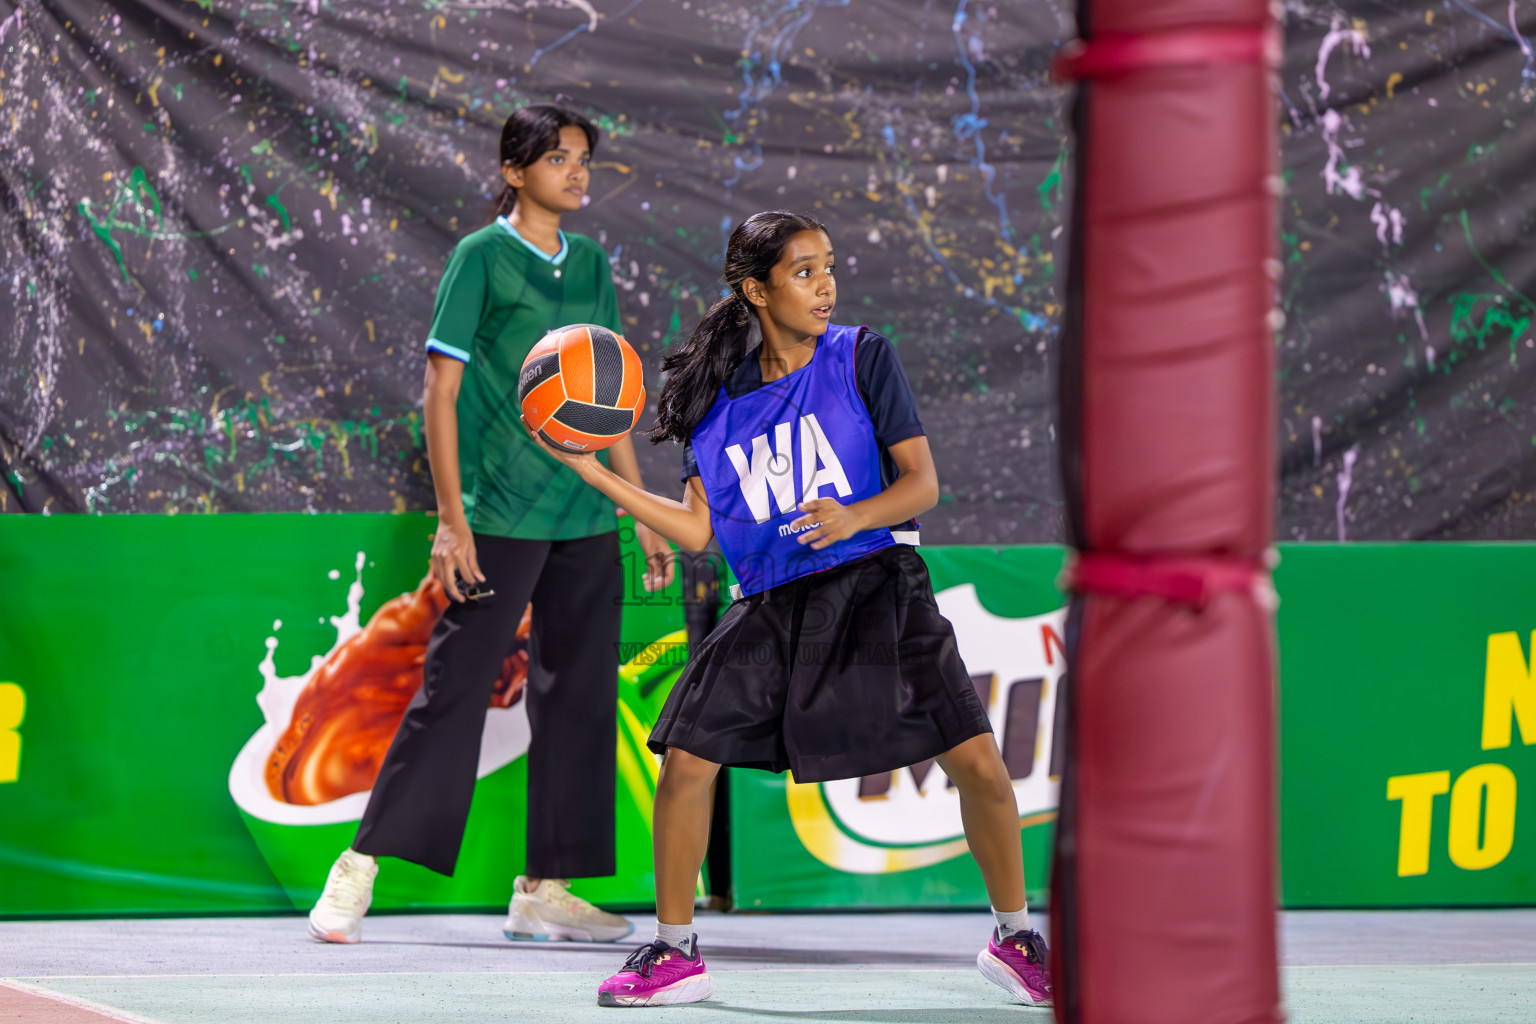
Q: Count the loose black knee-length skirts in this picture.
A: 1